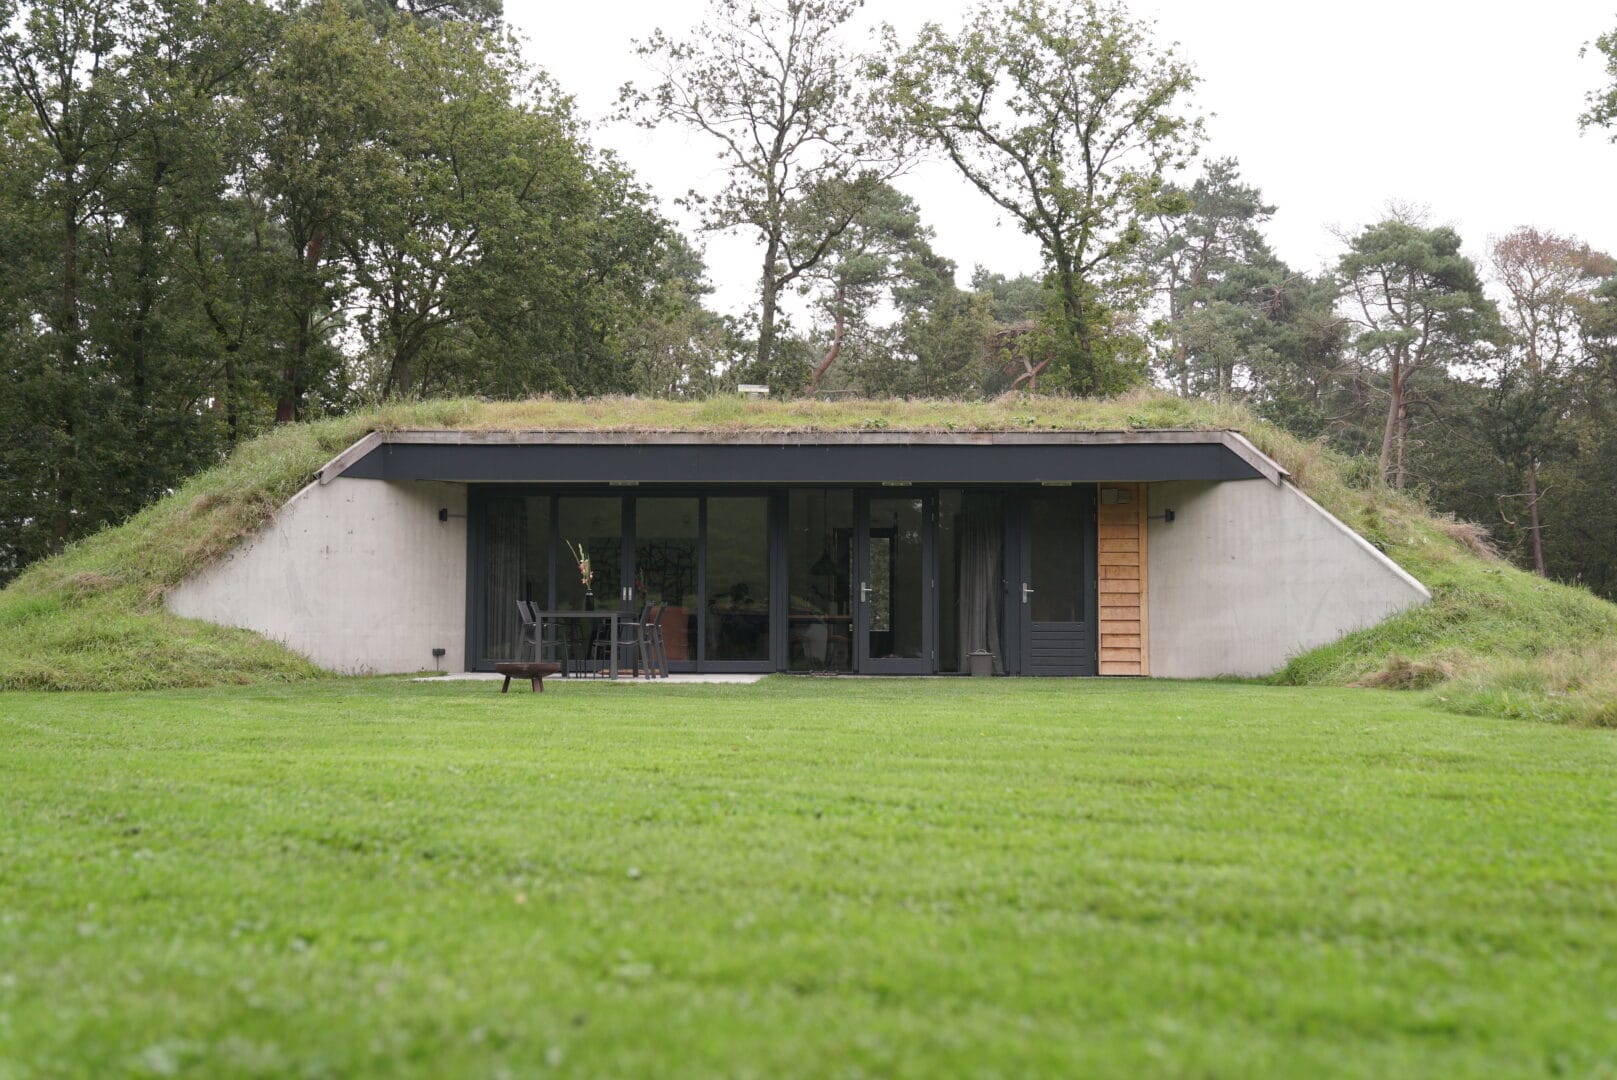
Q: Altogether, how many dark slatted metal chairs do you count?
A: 4